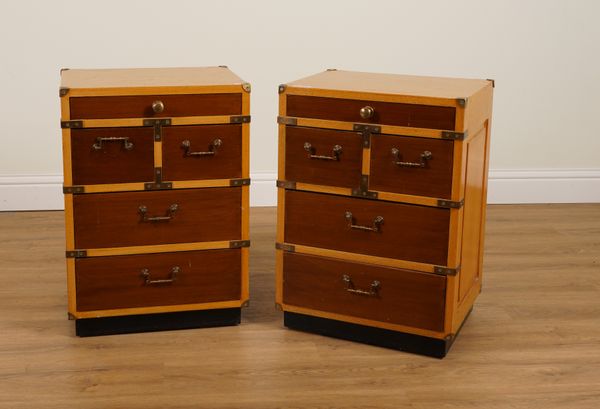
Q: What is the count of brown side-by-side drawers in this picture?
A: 4